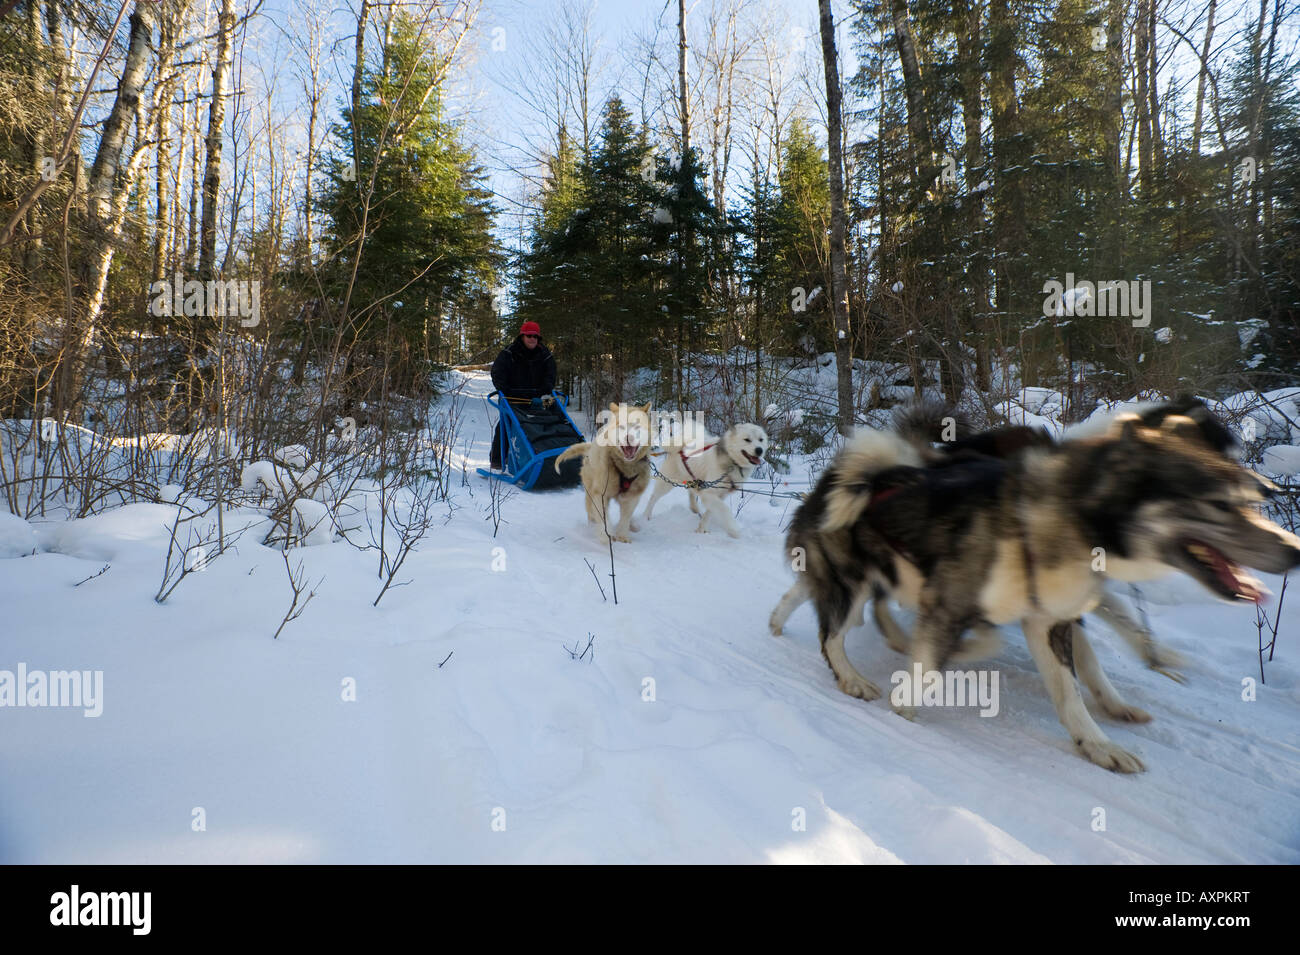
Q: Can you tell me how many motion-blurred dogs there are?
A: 2